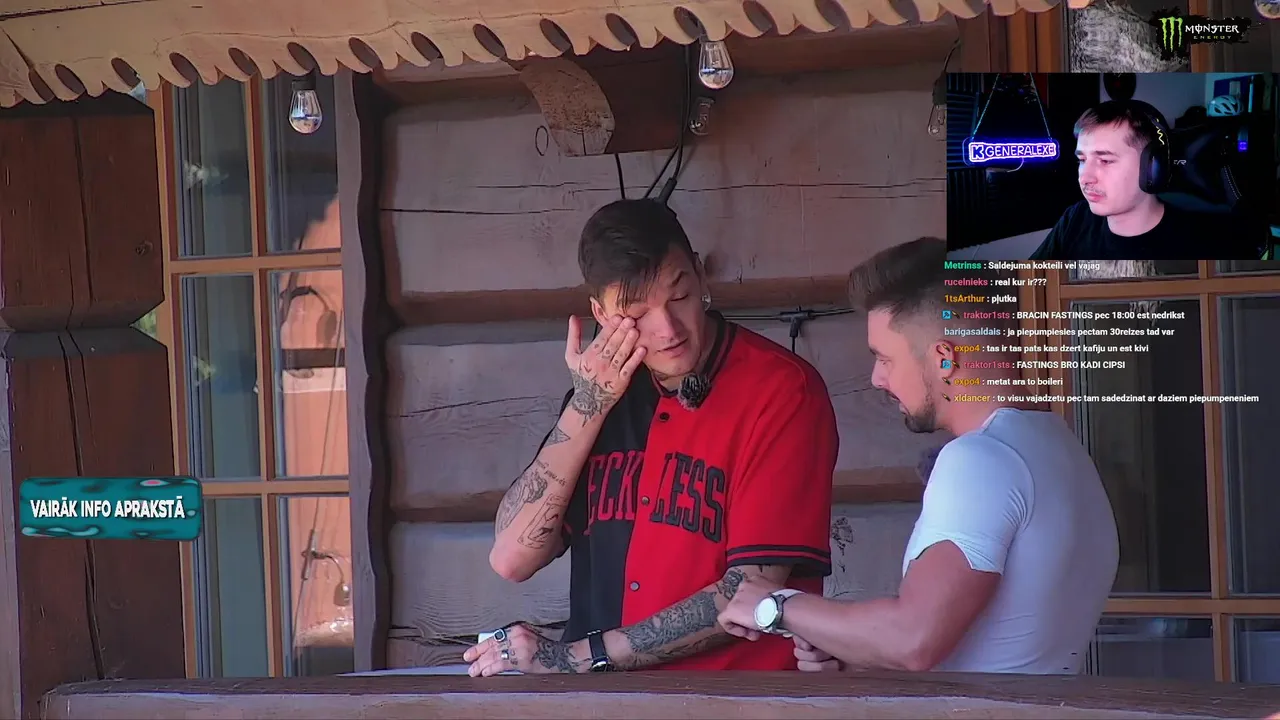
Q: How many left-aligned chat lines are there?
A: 9